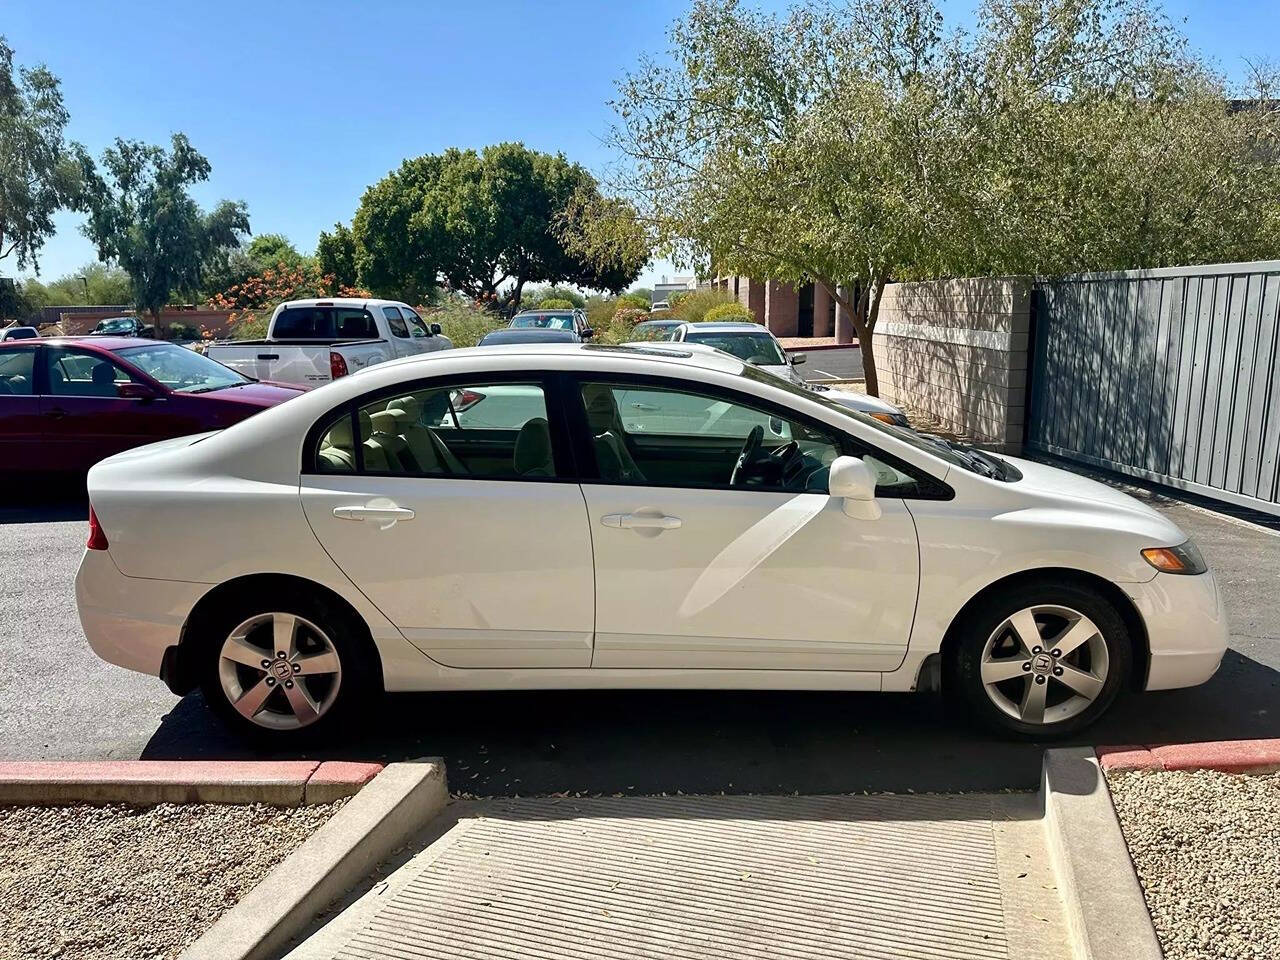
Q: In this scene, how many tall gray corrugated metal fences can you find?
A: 1